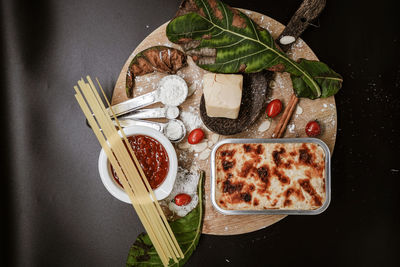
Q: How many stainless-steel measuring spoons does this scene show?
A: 3